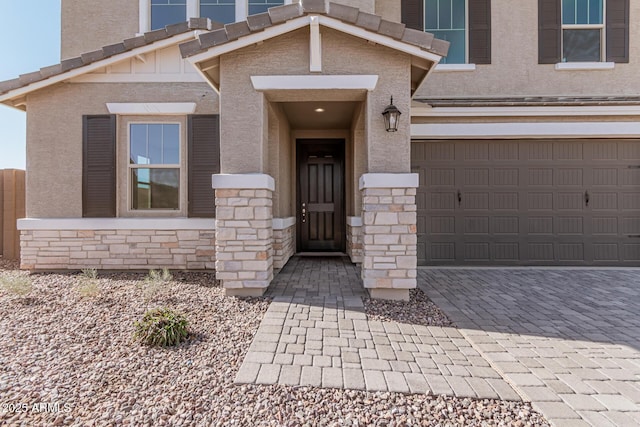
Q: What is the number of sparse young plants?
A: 3